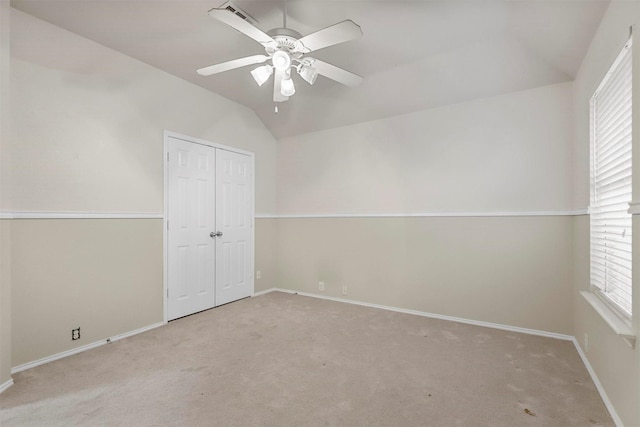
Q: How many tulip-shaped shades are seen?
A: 4